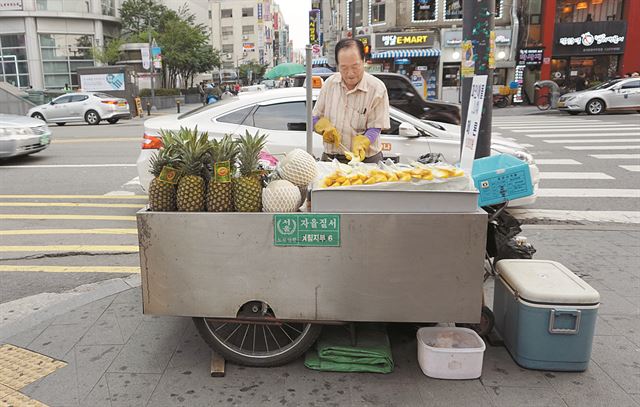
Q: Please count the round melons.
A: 2